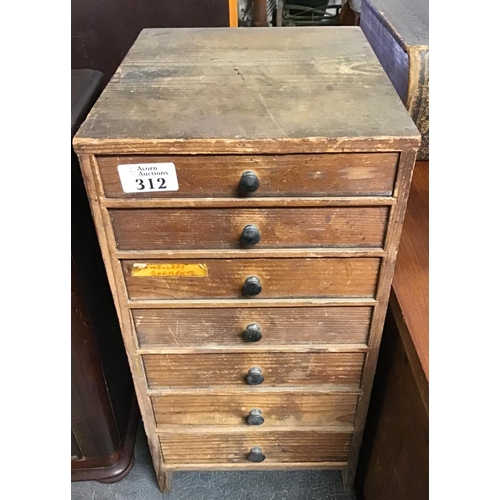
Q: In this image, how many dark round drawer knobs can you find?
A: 7